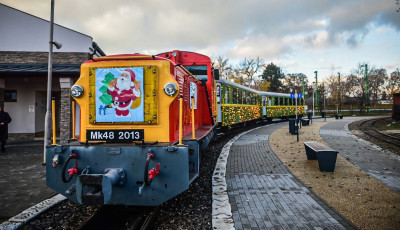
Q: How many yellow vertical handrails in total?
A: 4